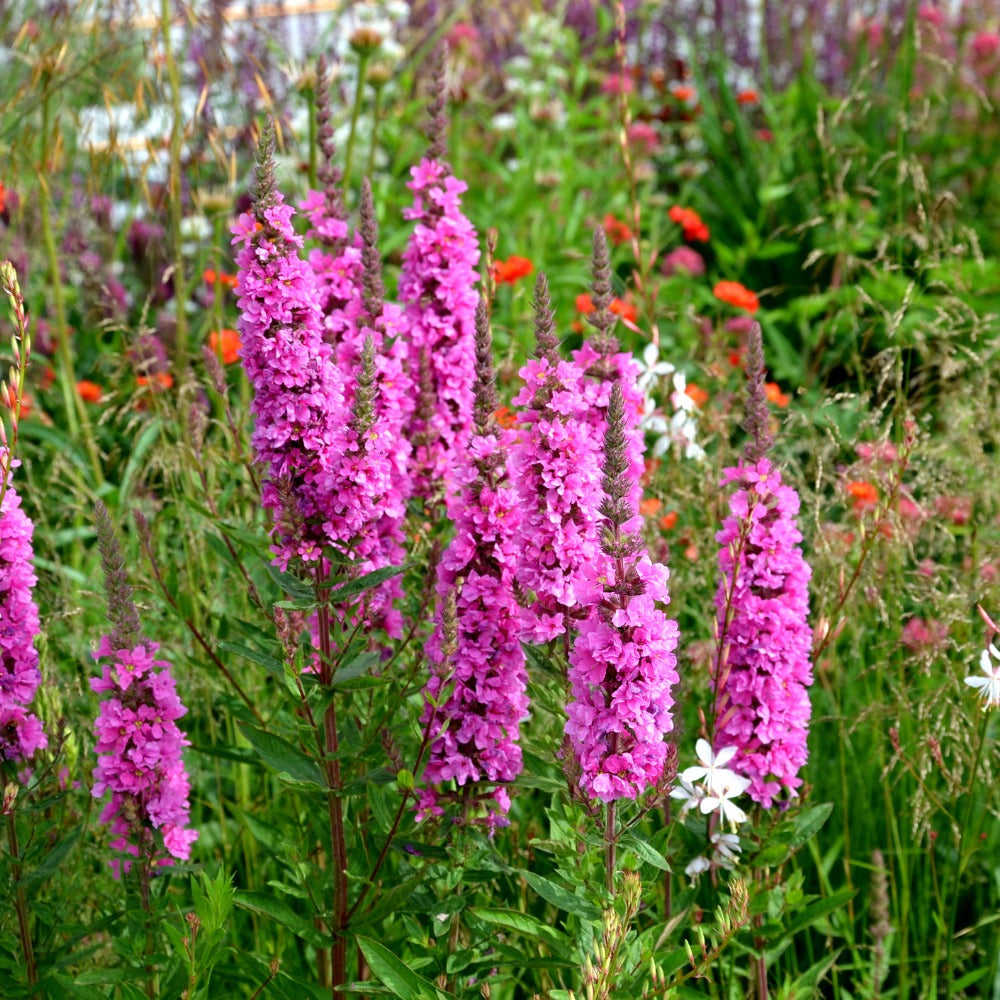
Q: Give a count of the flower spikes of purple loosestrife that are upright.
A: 12